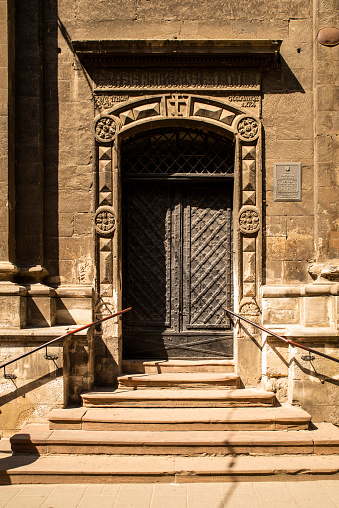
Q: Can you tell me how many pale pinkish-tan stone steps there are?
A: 6